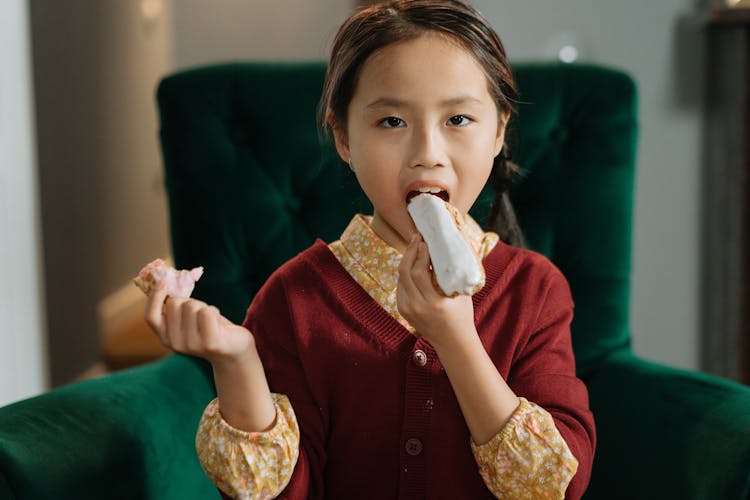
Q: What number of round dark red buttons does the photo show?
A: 2